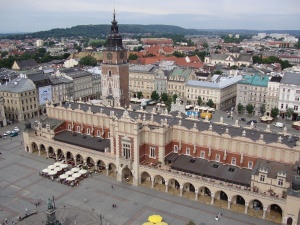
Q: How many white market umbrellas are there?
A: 12